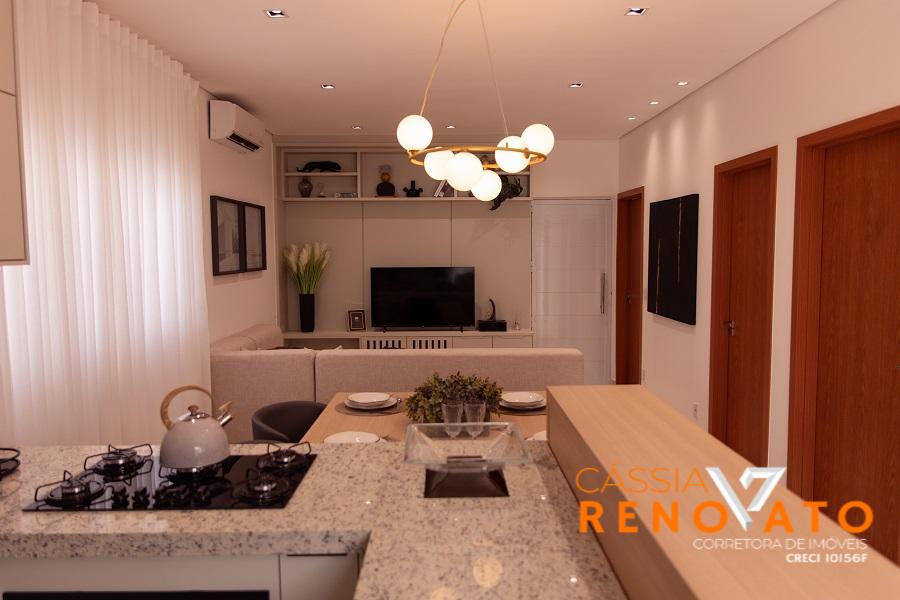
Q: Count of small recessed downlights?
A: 9